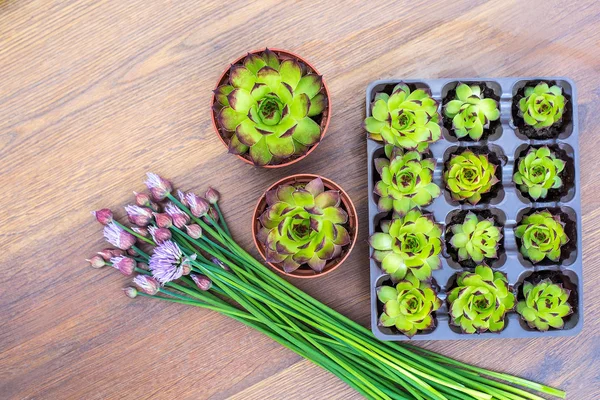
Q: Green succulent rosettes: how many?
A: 14